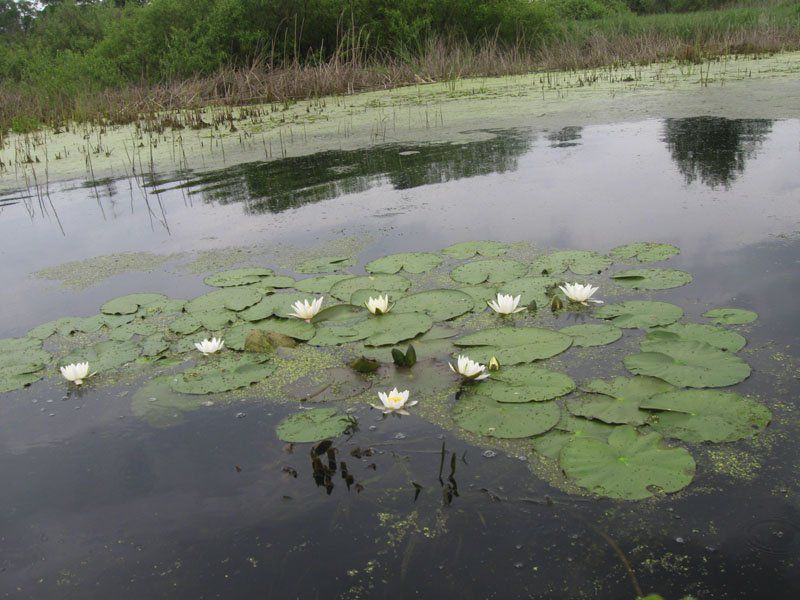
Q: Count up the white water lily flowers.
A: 8